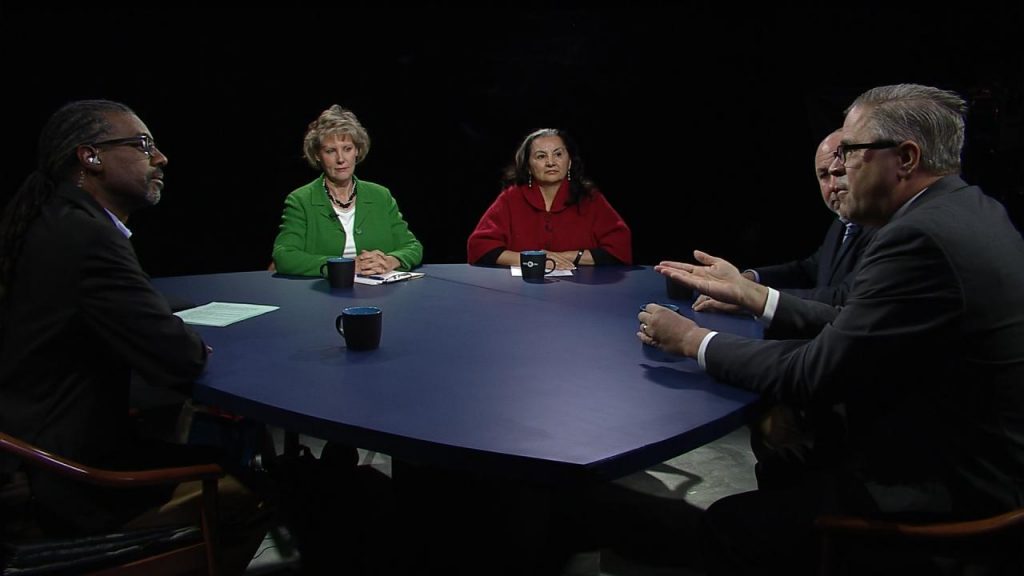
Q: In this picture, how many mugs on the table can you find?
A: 5